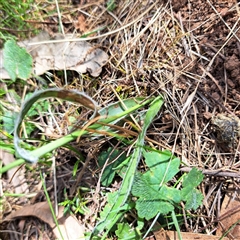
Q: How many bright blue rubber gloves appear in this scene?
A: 0